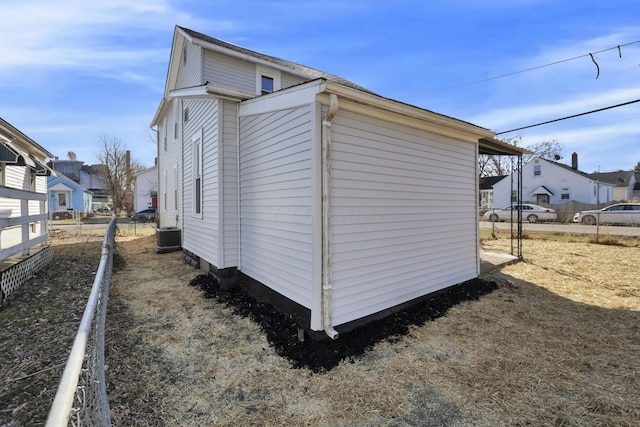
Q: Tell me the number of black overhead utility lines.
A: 2